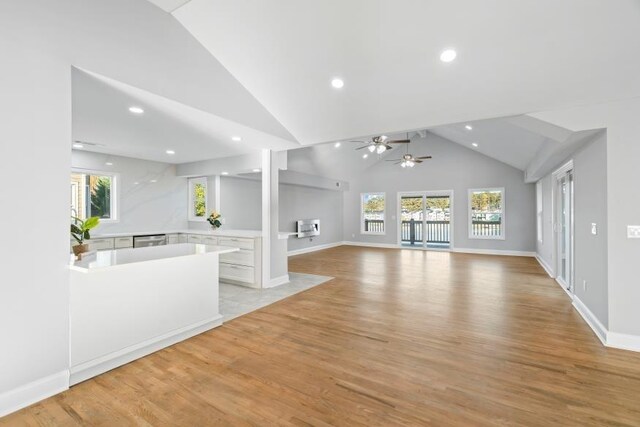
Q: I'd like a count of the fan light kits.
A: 2